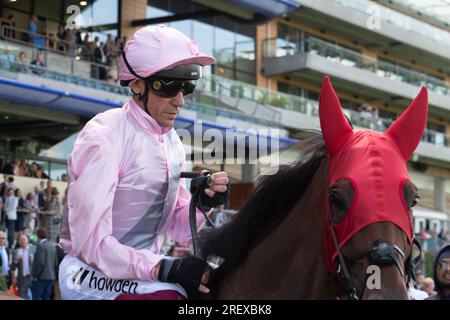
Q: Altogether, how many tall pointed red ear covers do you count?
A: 2